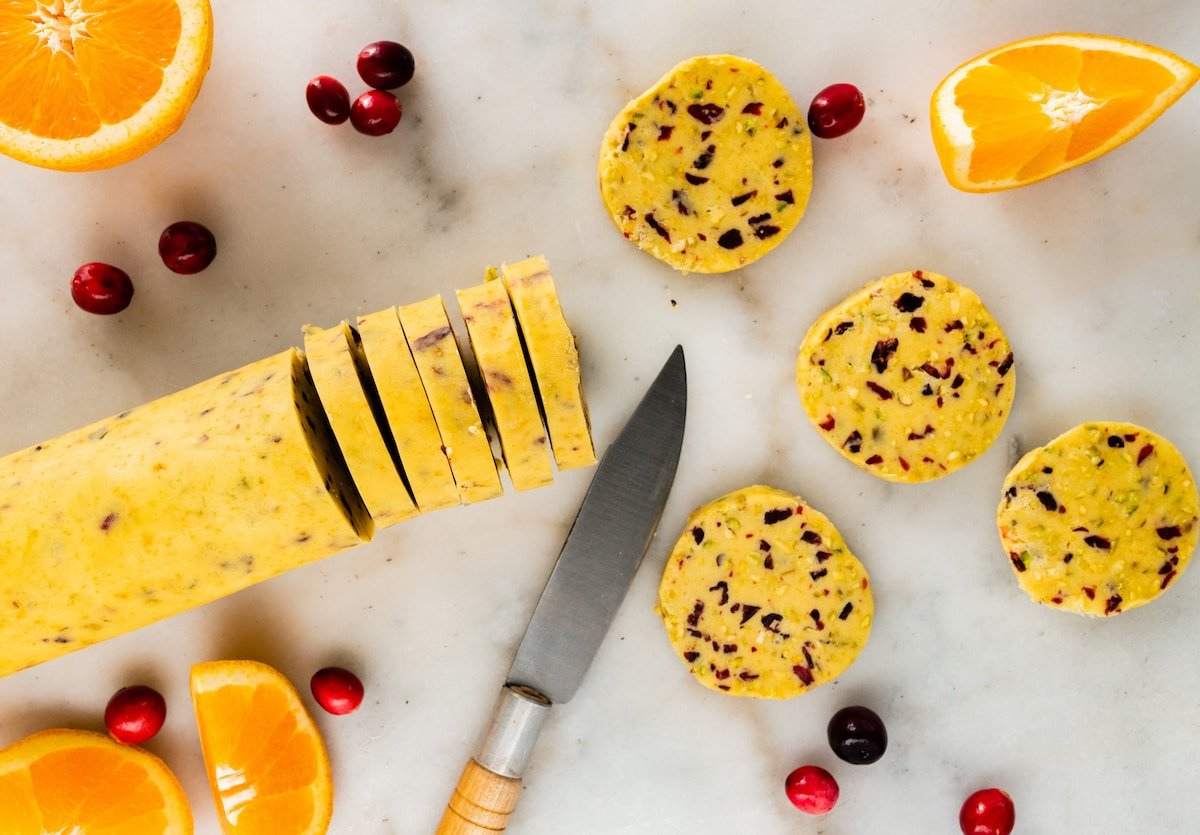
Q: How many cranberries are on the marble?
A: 11